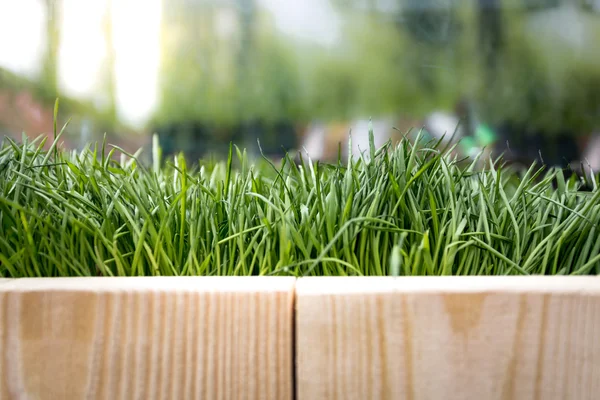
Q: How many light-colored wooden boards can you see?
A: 2